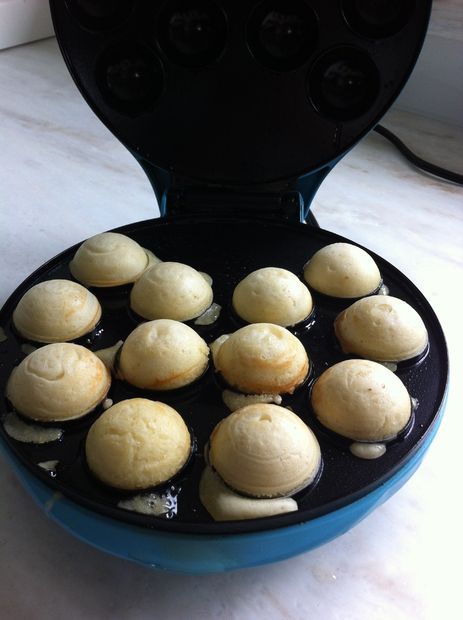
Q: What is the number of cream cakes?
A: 12